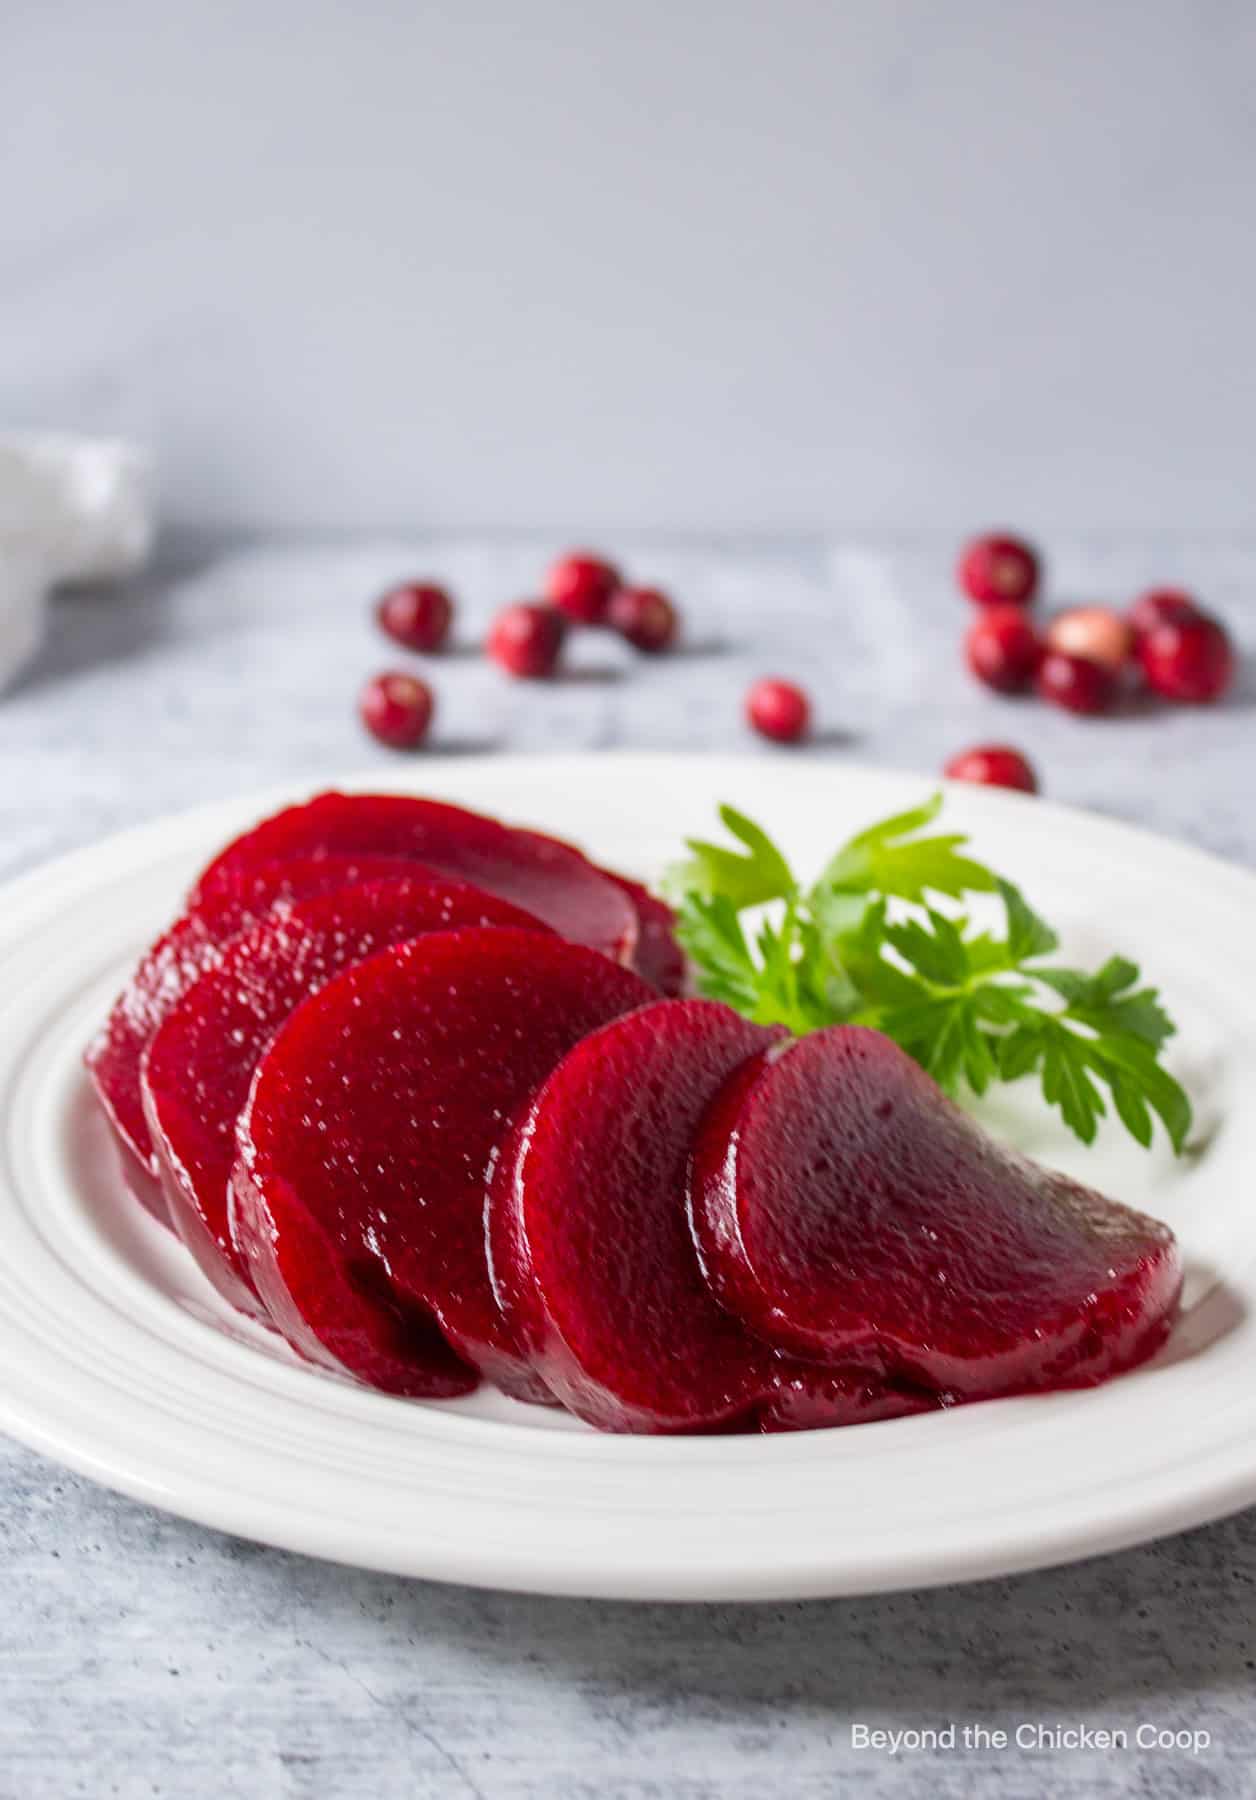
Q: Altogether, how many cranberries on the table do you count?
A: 13